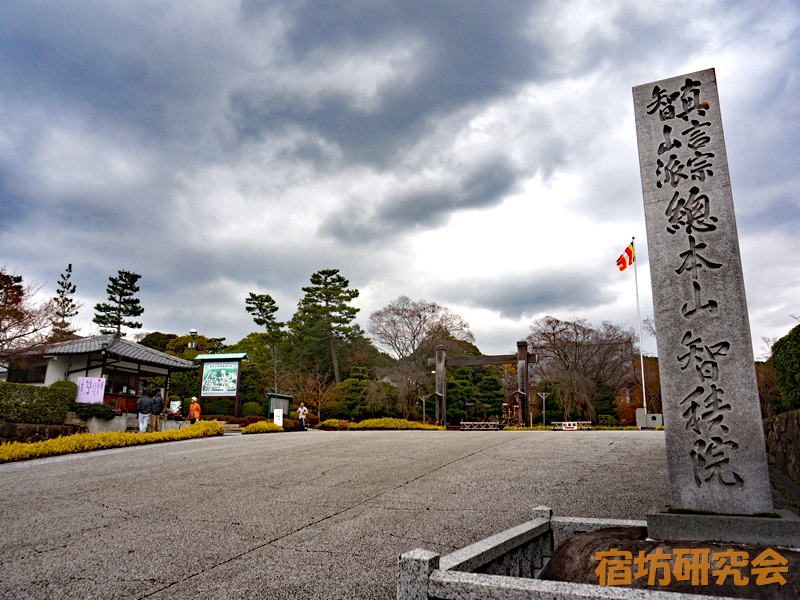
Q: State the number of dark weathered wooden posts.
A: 2